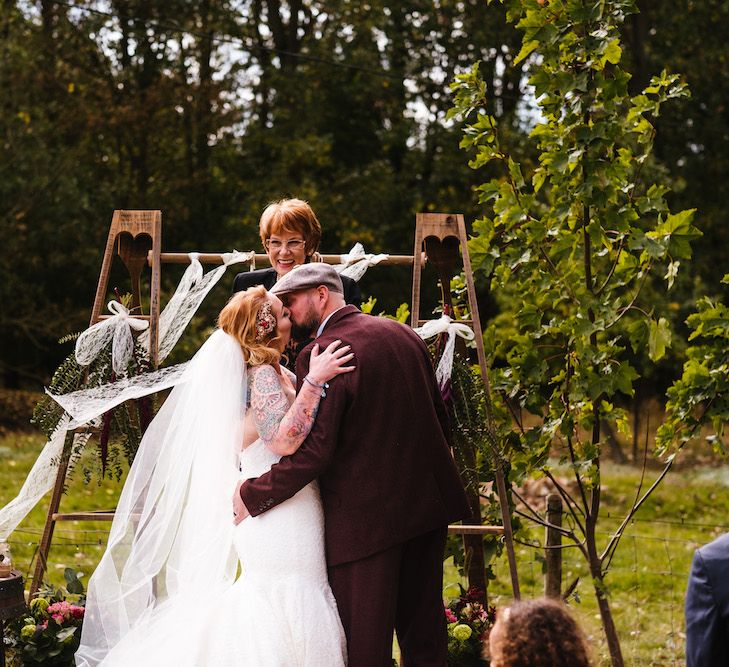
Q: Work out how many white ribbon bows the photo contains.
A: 2